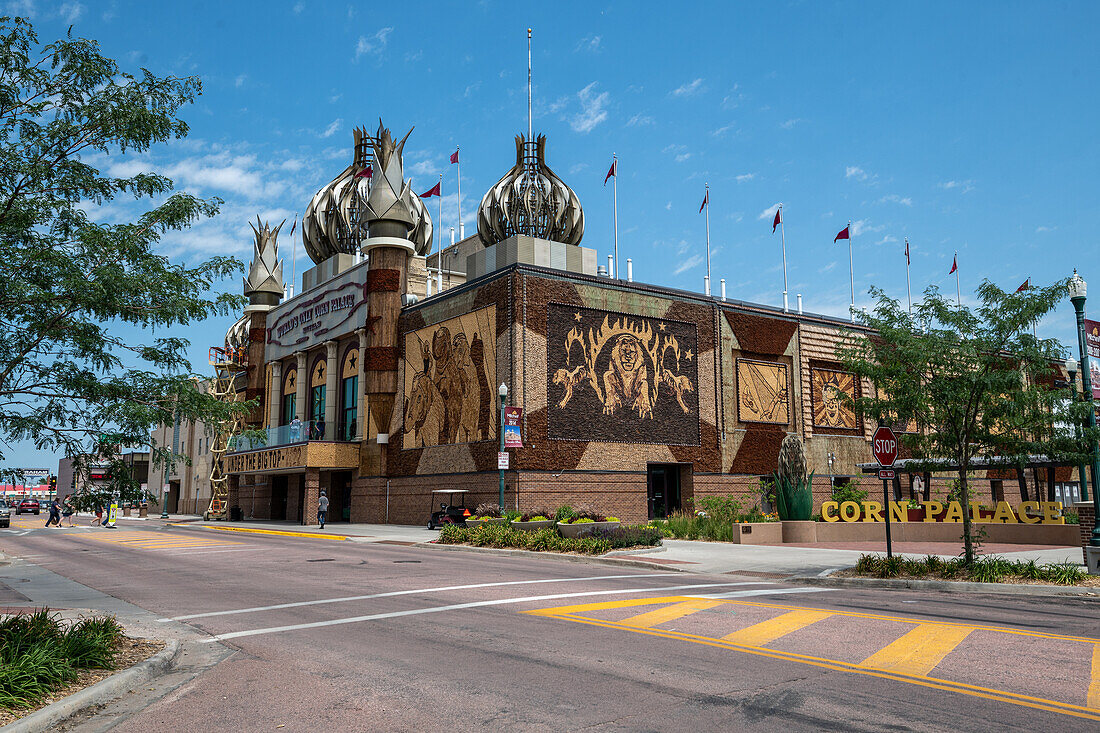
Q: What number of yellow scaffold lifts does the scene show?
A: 1